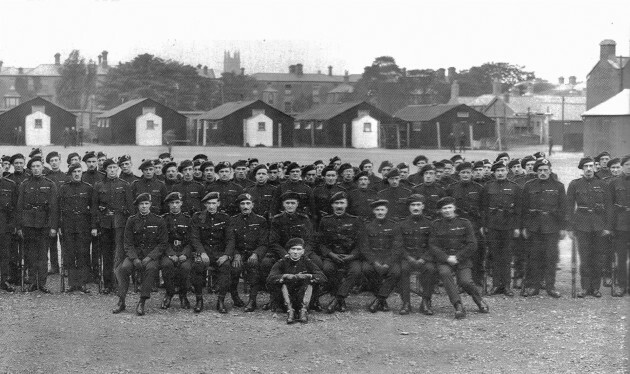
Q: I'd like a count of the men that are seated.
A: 10